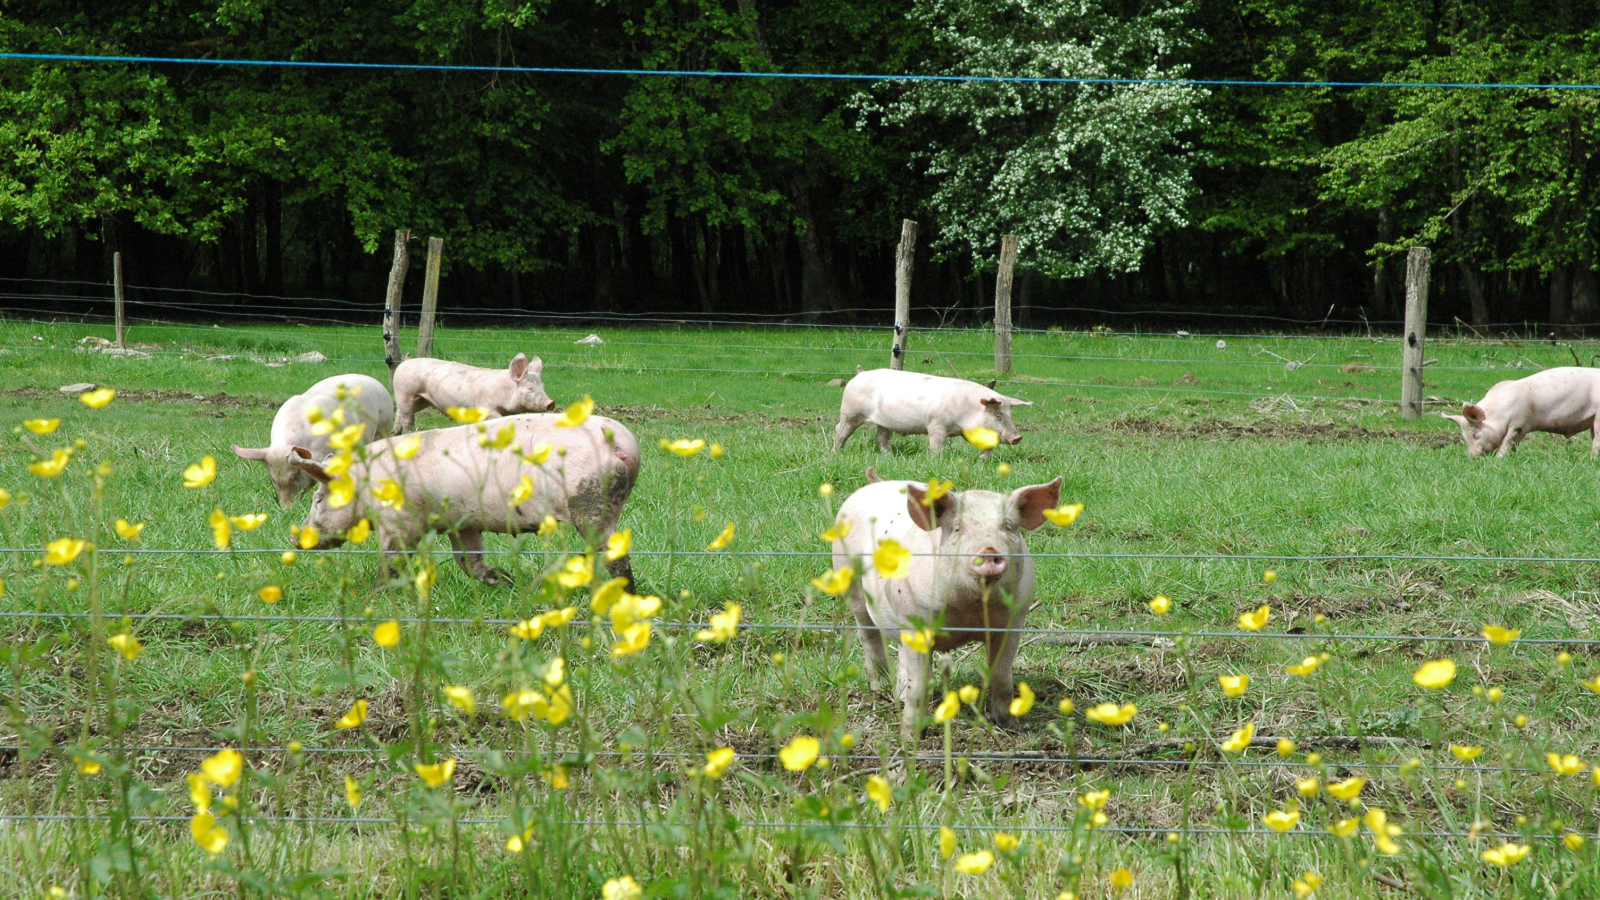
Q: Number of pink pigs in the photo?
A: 6